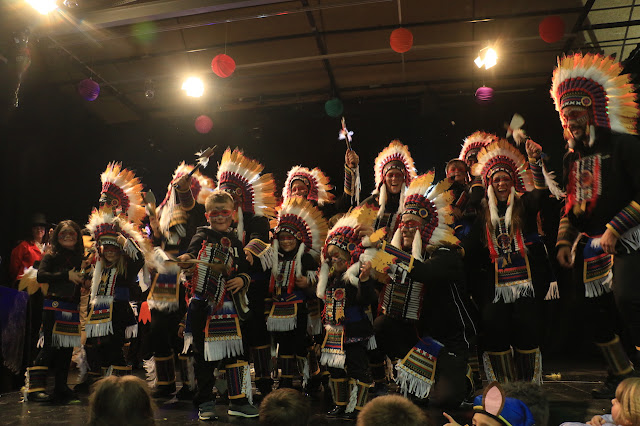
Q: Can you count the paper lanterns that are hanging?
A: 7